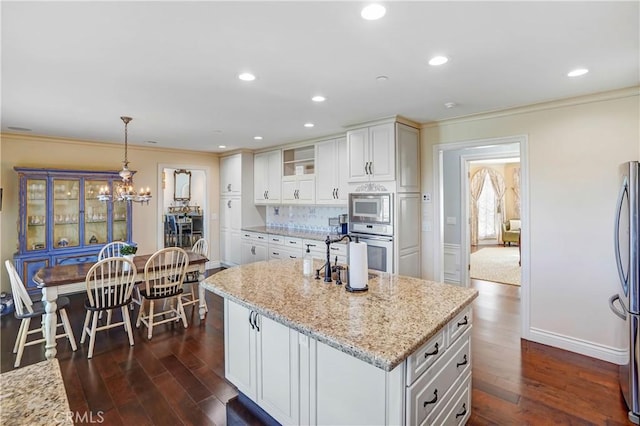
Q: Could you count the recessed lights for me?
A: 8